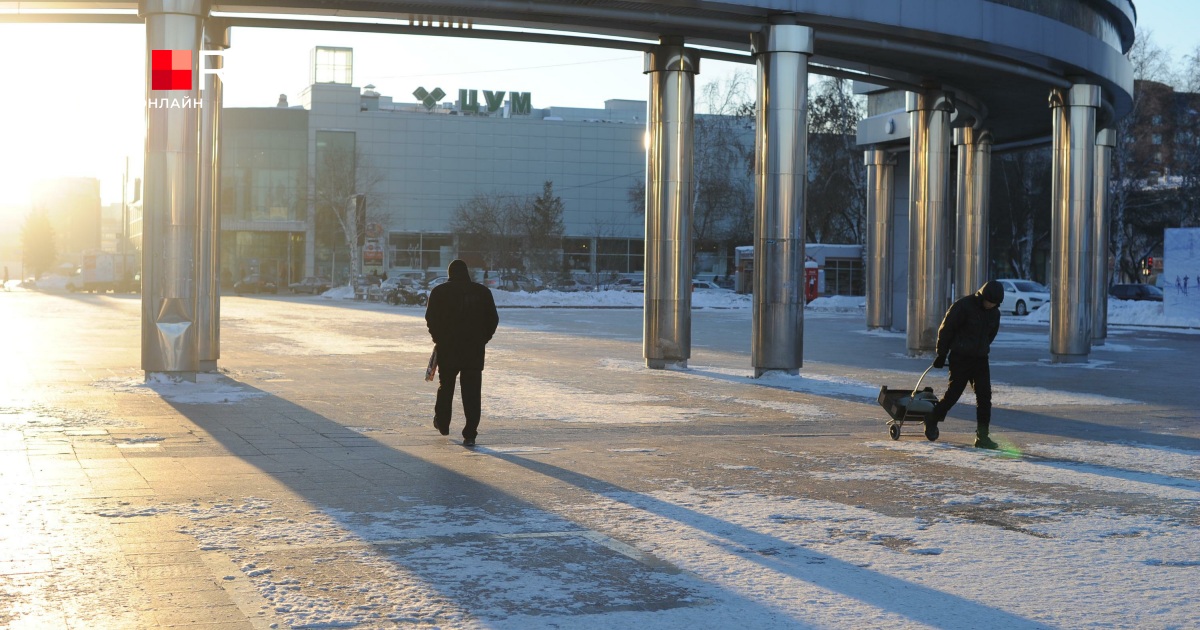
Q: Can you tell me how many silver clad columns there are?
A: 9